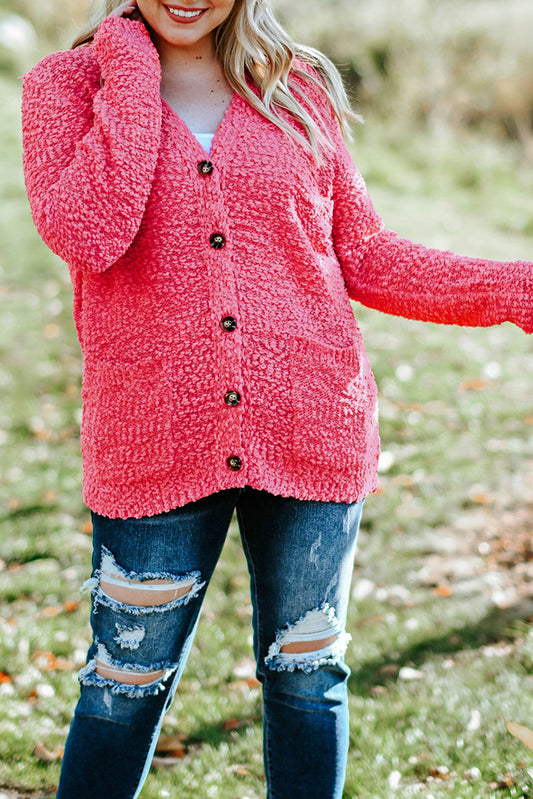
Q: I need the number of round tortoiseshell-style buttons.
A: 5